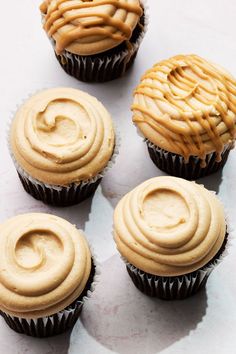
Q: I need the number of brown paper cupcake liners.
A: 5